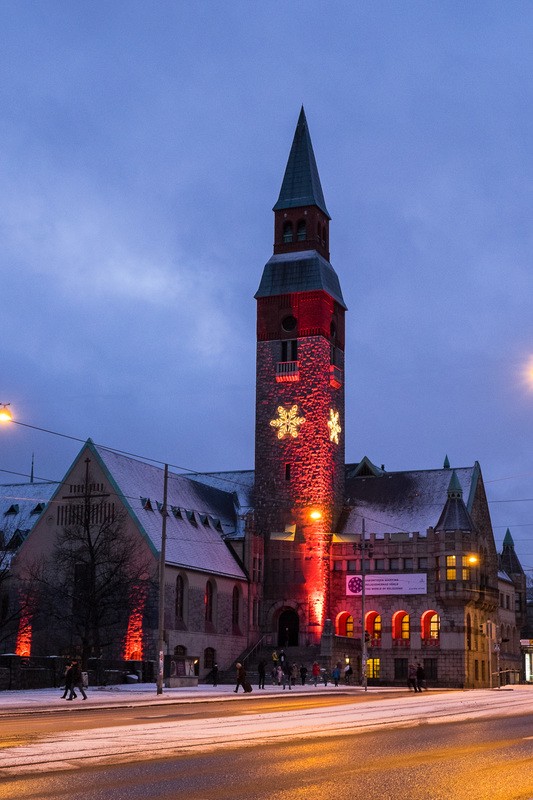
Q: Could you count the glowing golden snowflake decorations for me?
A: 2